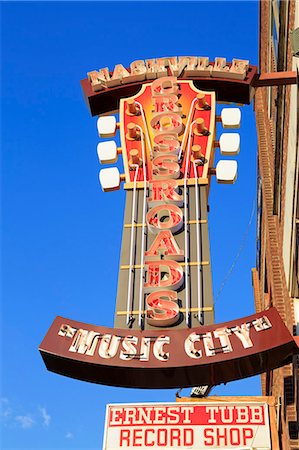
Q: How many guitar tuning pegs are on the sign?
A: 6